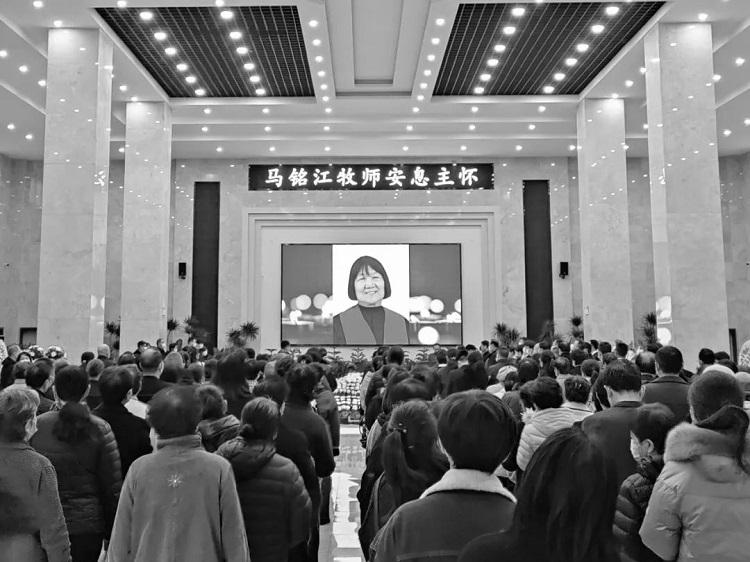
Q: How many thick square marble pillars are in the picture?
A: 4